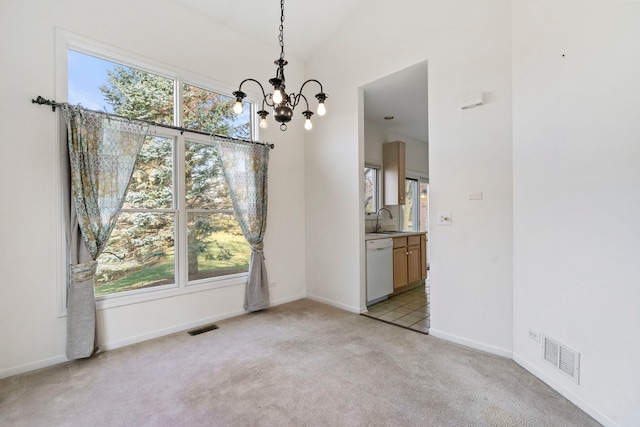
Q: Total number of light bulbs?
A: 5